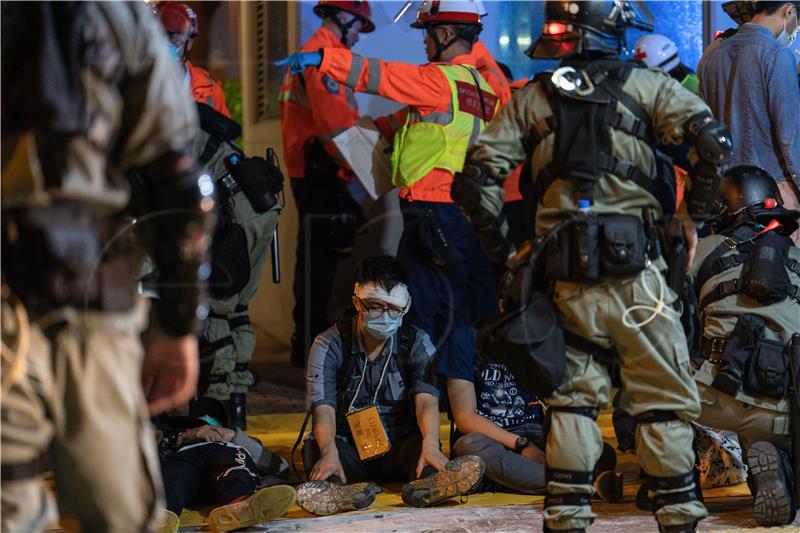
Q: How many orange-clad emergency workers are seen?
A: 4